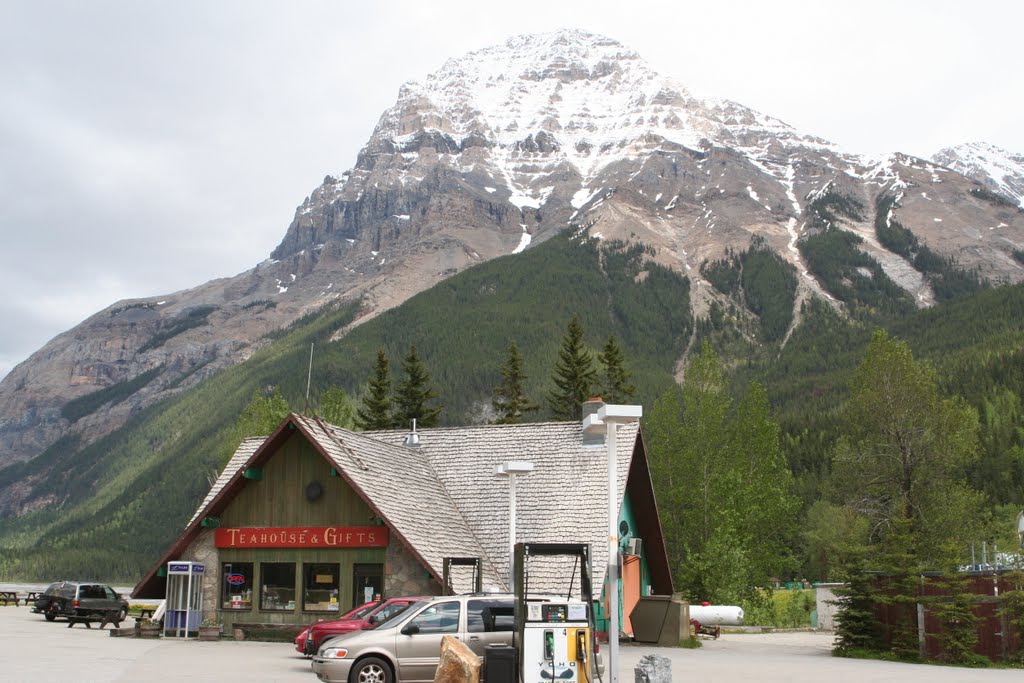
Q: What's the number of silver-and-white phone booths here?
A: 1